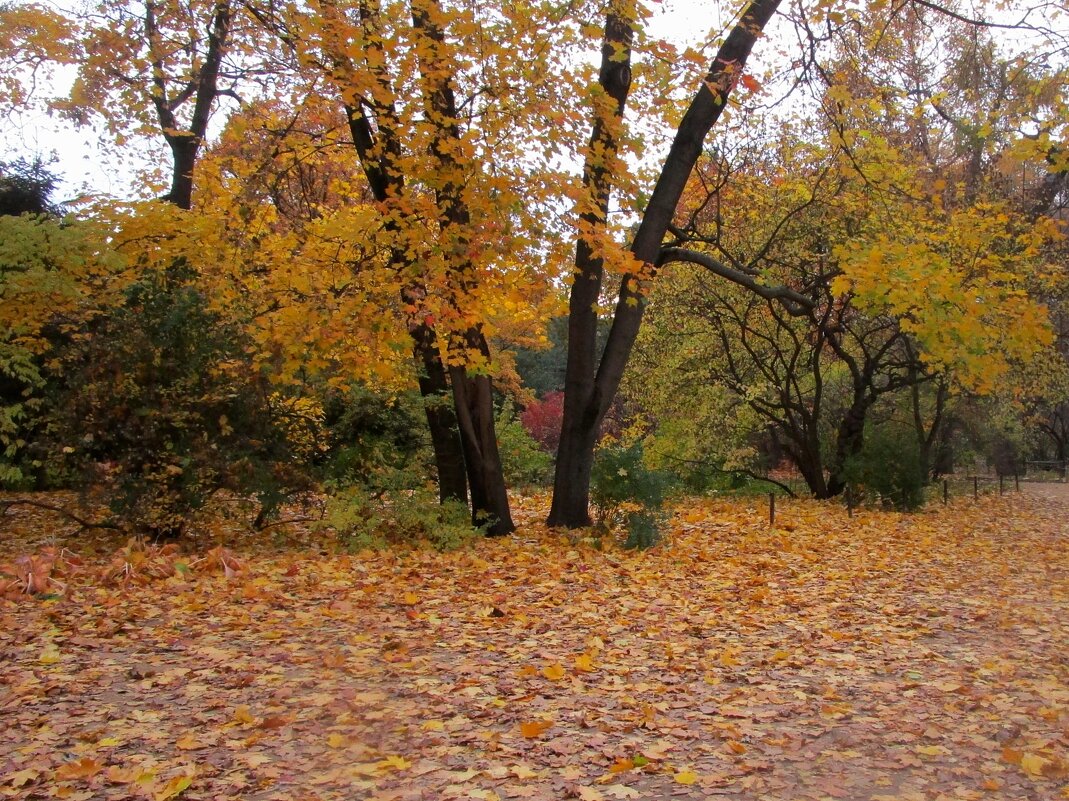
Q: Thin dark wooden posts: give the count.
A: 6